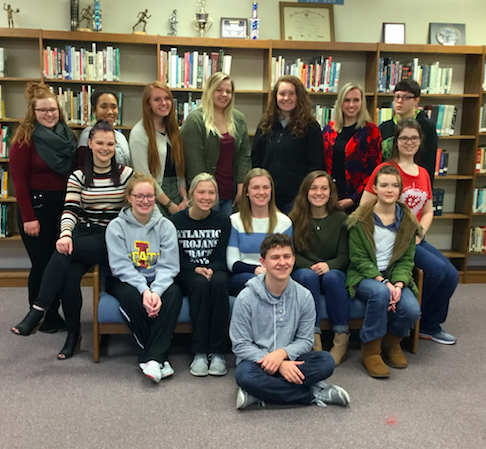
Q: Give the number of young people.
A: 15